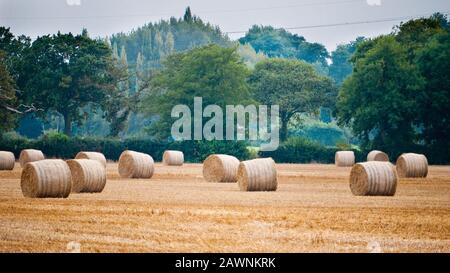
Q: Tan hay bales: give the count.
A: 13